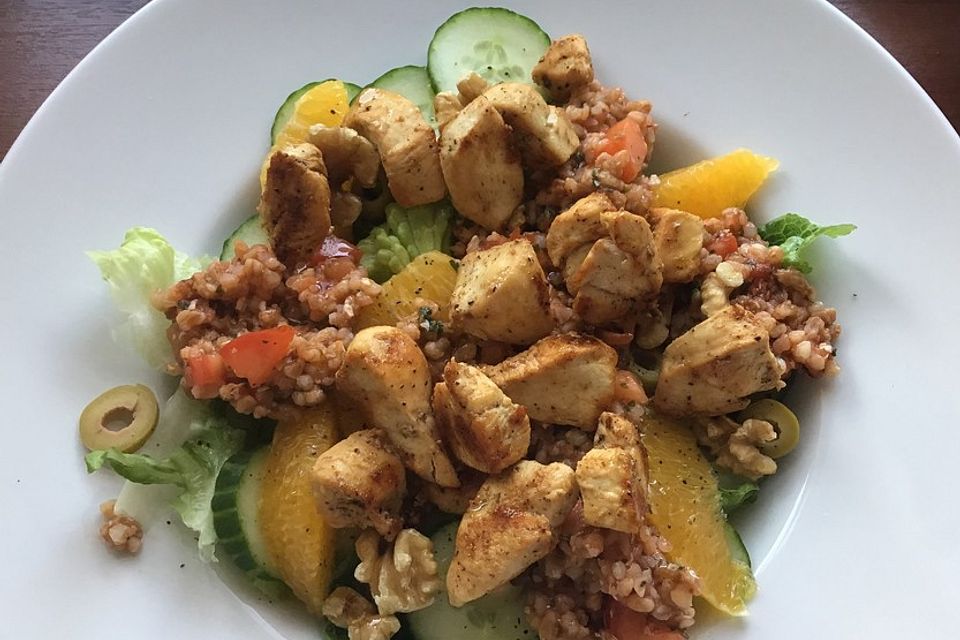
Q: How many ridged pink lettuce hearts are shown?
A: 0